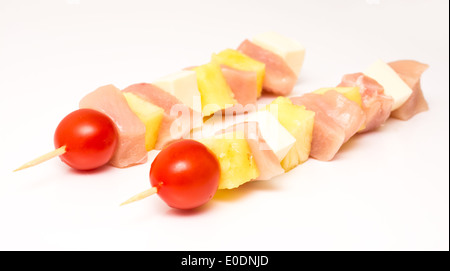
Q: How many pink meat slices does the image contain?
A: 8